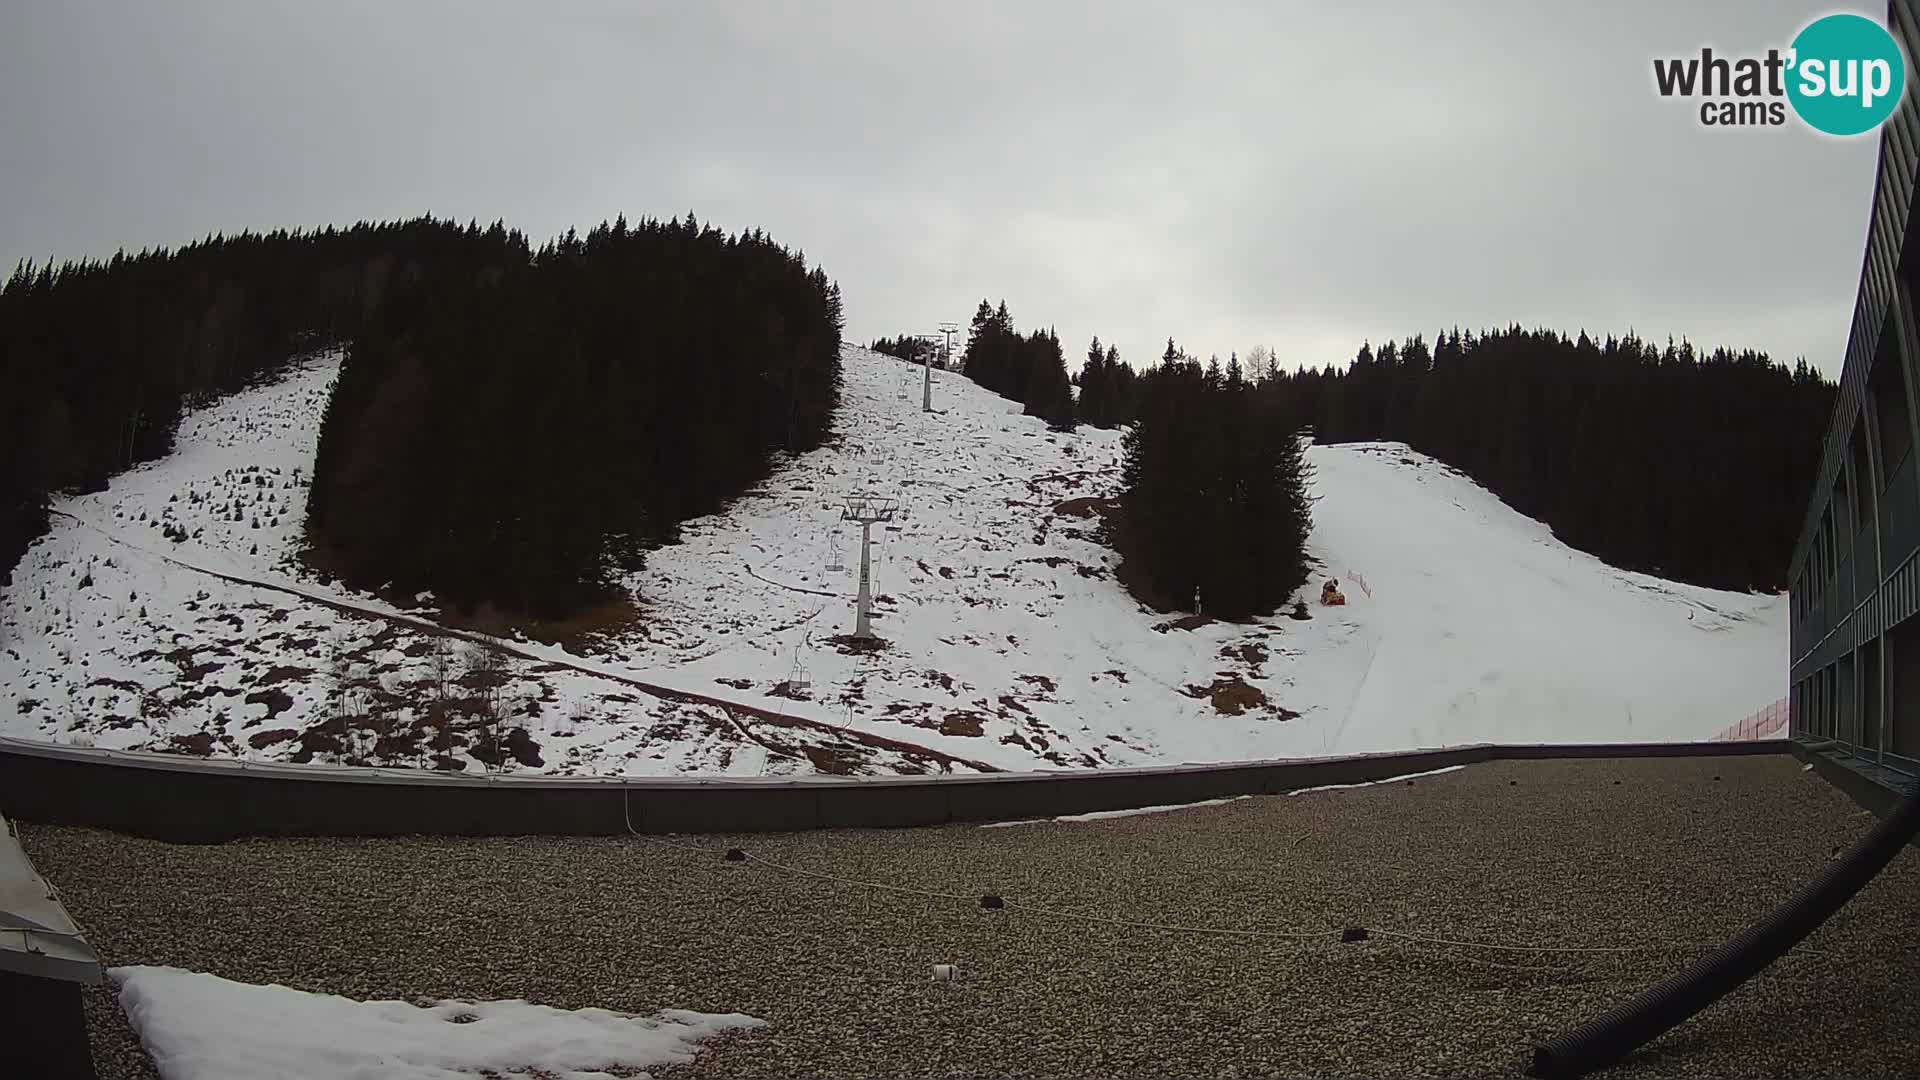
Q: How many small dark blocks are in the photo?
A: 7